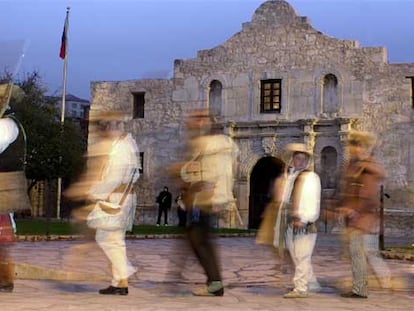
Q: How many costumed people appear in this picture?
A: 5